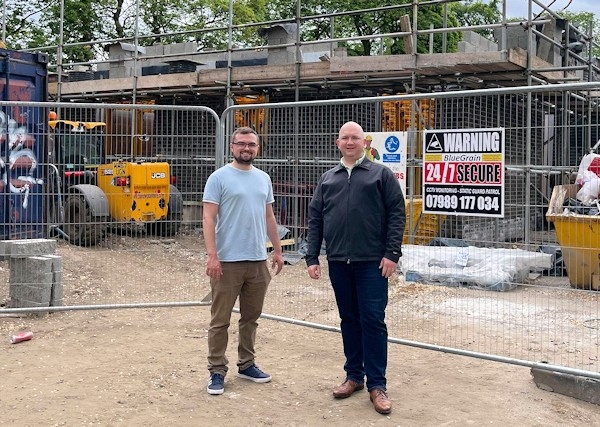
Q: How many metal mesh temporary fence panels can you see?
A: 2